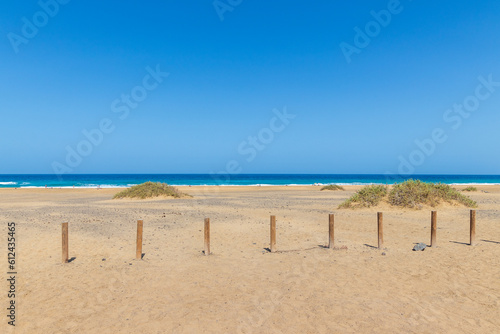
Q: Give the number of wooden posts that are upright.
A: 8